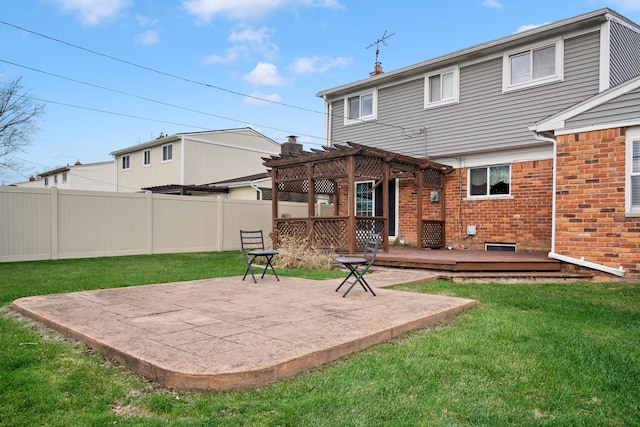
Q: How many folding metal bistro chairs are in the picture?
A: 2